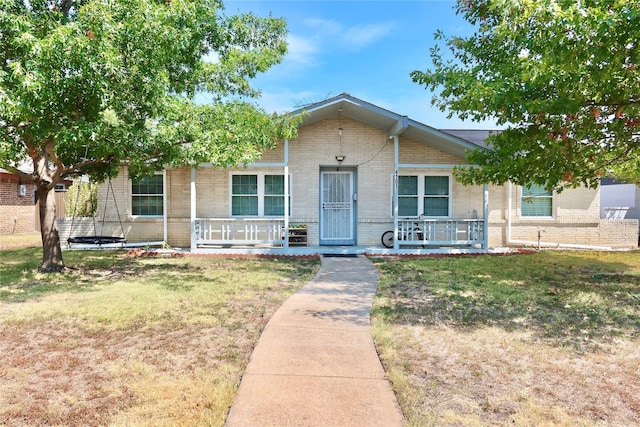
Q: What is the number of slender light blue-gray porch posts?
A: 4